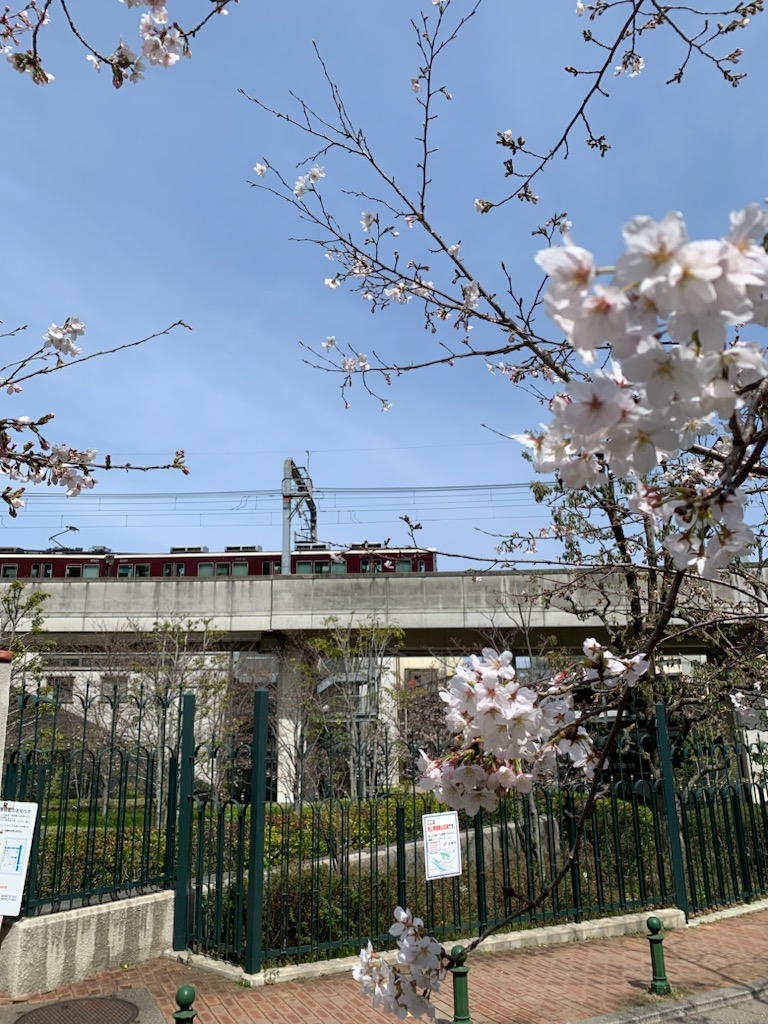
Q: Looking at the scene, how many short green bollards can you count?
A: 3